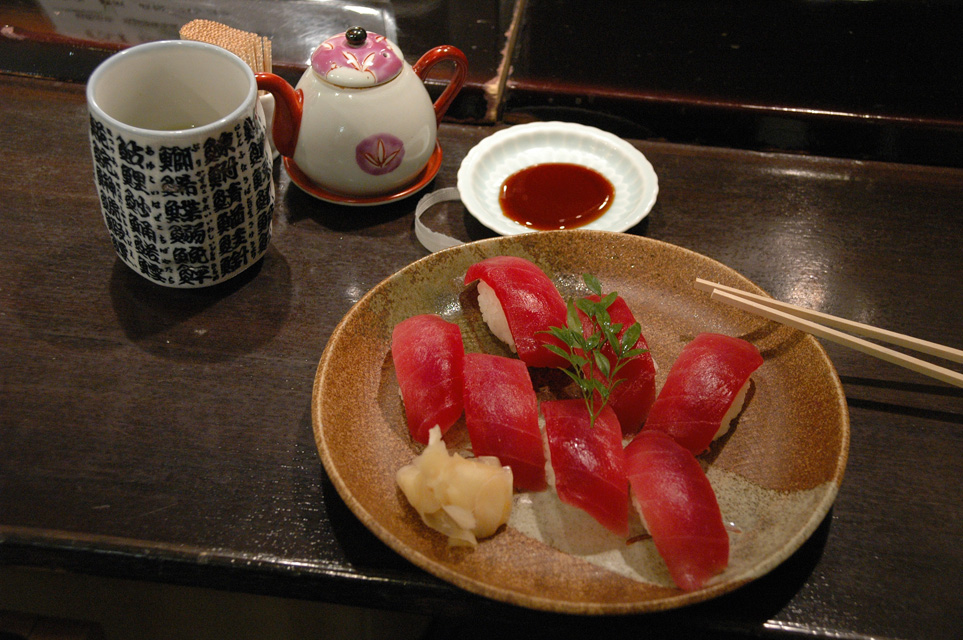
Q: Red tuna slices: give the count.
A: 7